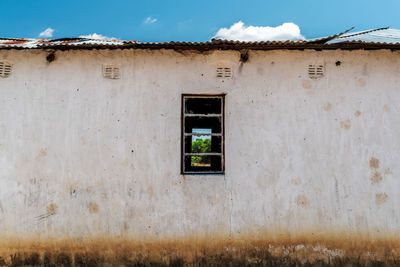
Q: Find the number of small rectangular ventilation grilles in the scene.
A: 4